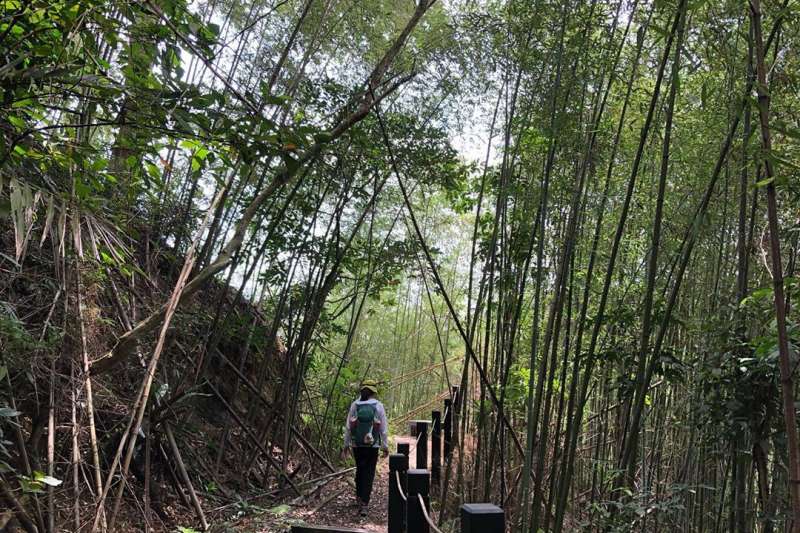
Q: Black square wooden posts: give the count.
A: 8